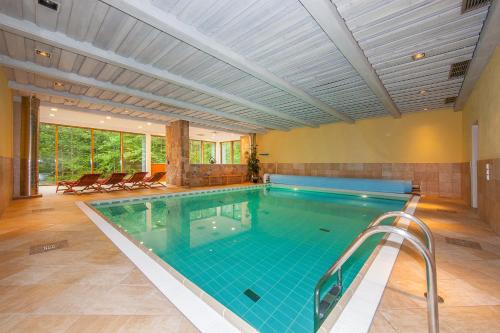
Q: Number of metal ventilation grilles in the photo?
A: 3